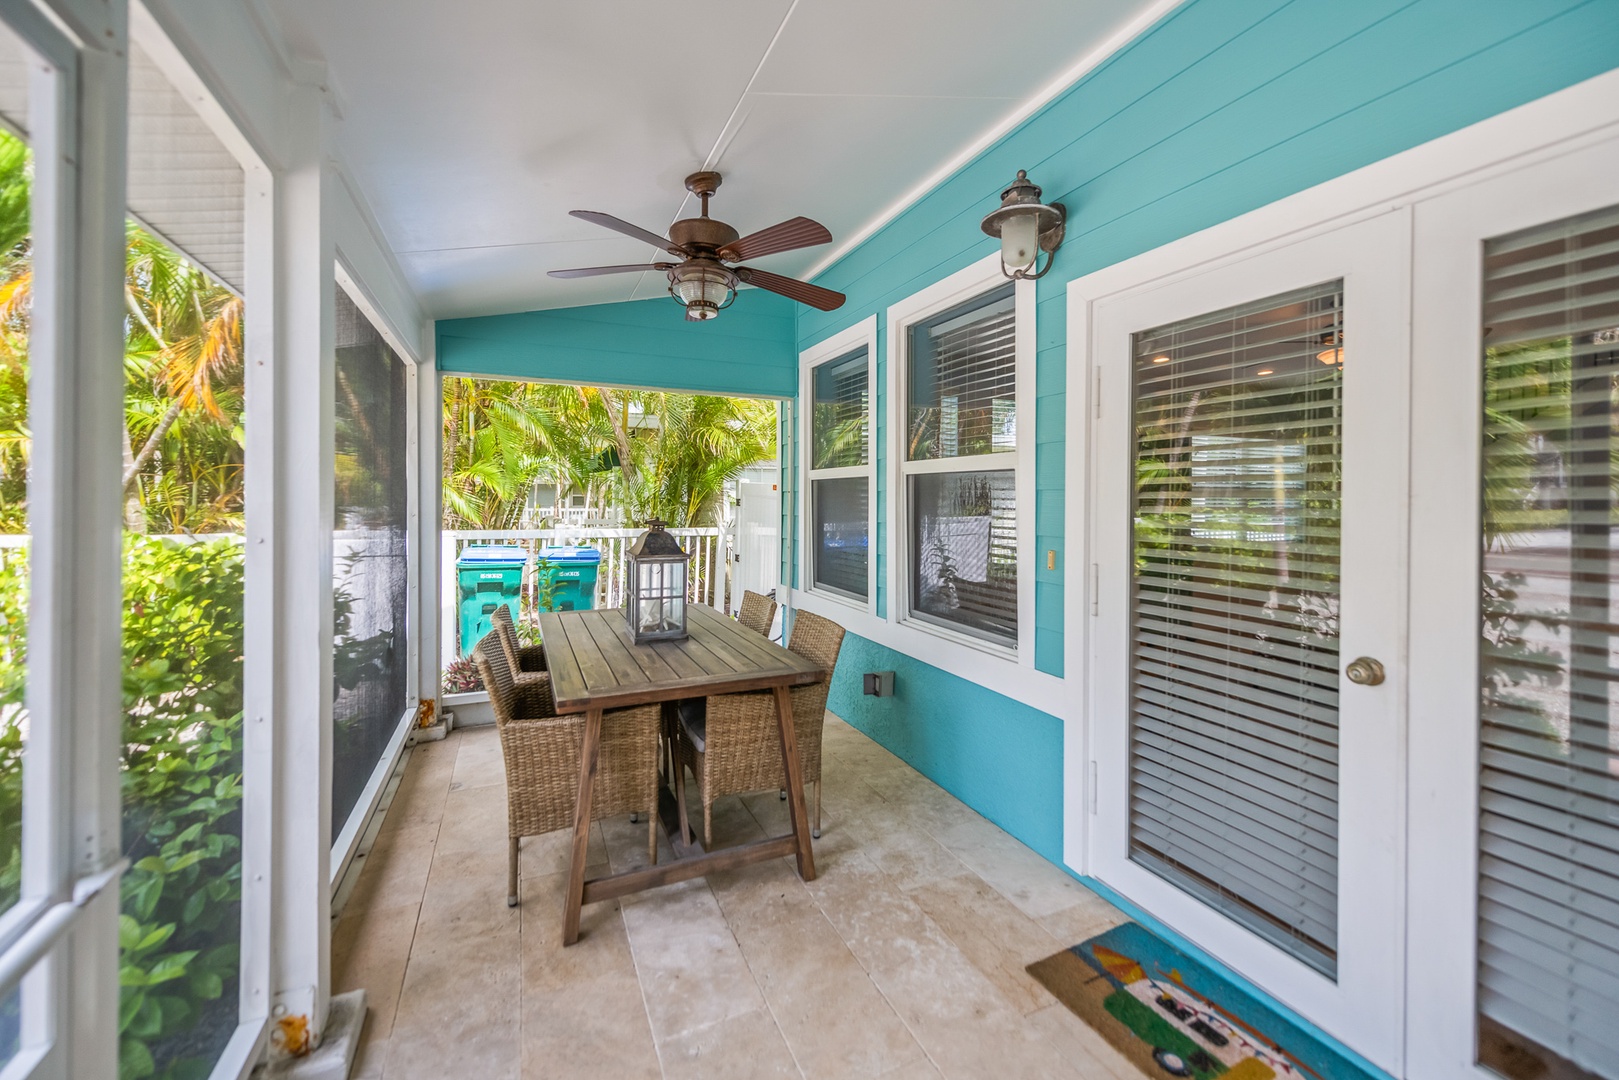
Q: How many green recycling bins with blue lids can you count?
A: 2